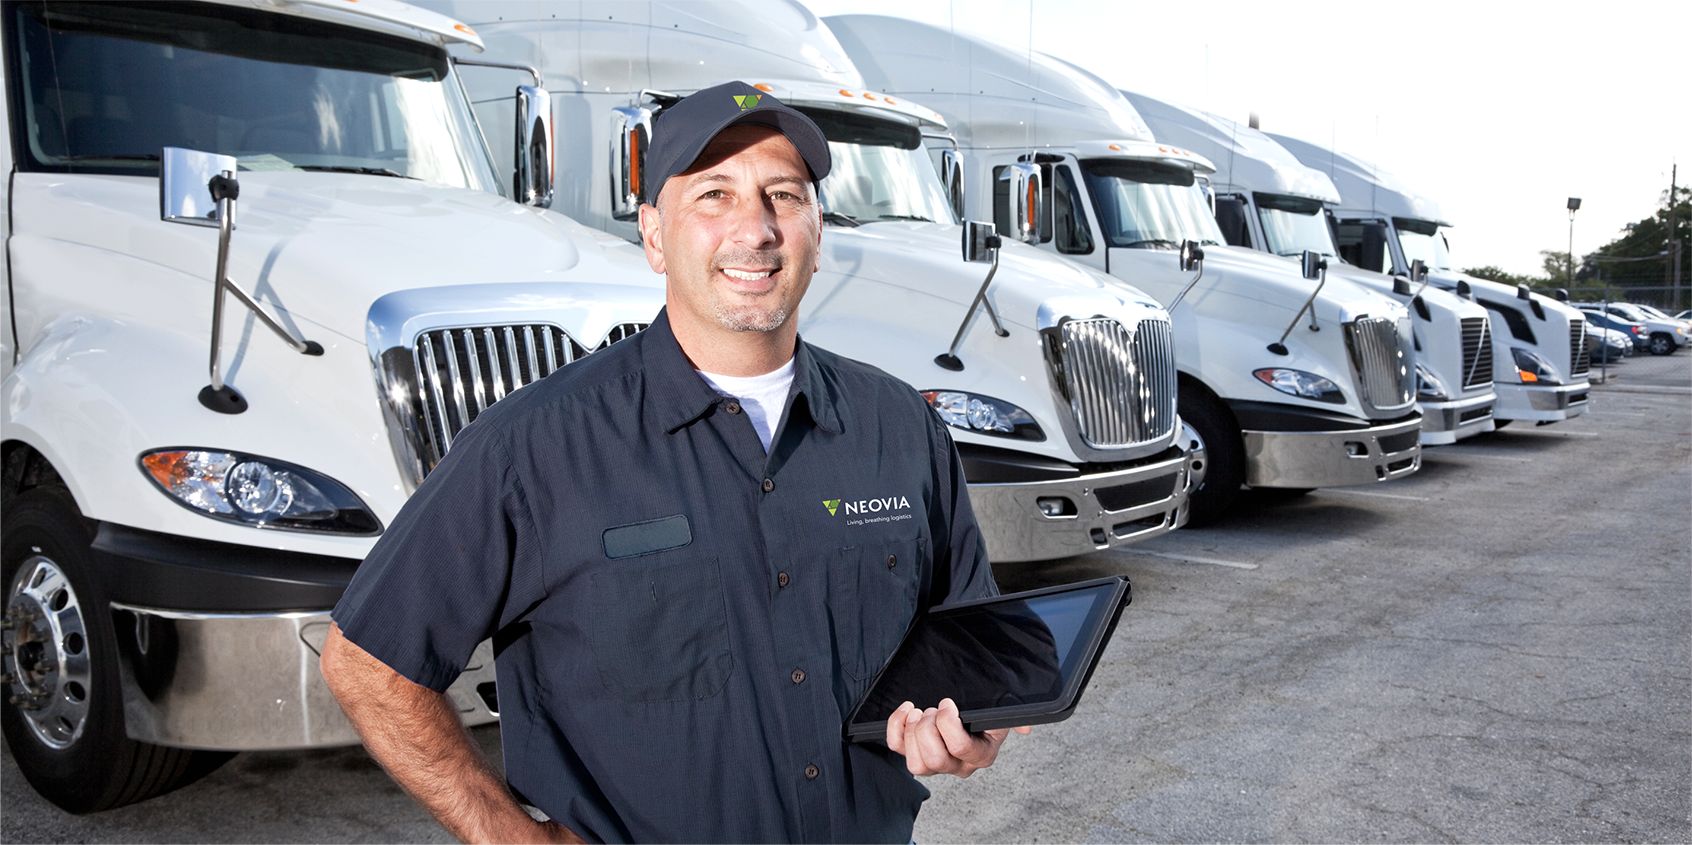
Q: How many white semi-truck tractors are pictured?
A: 5